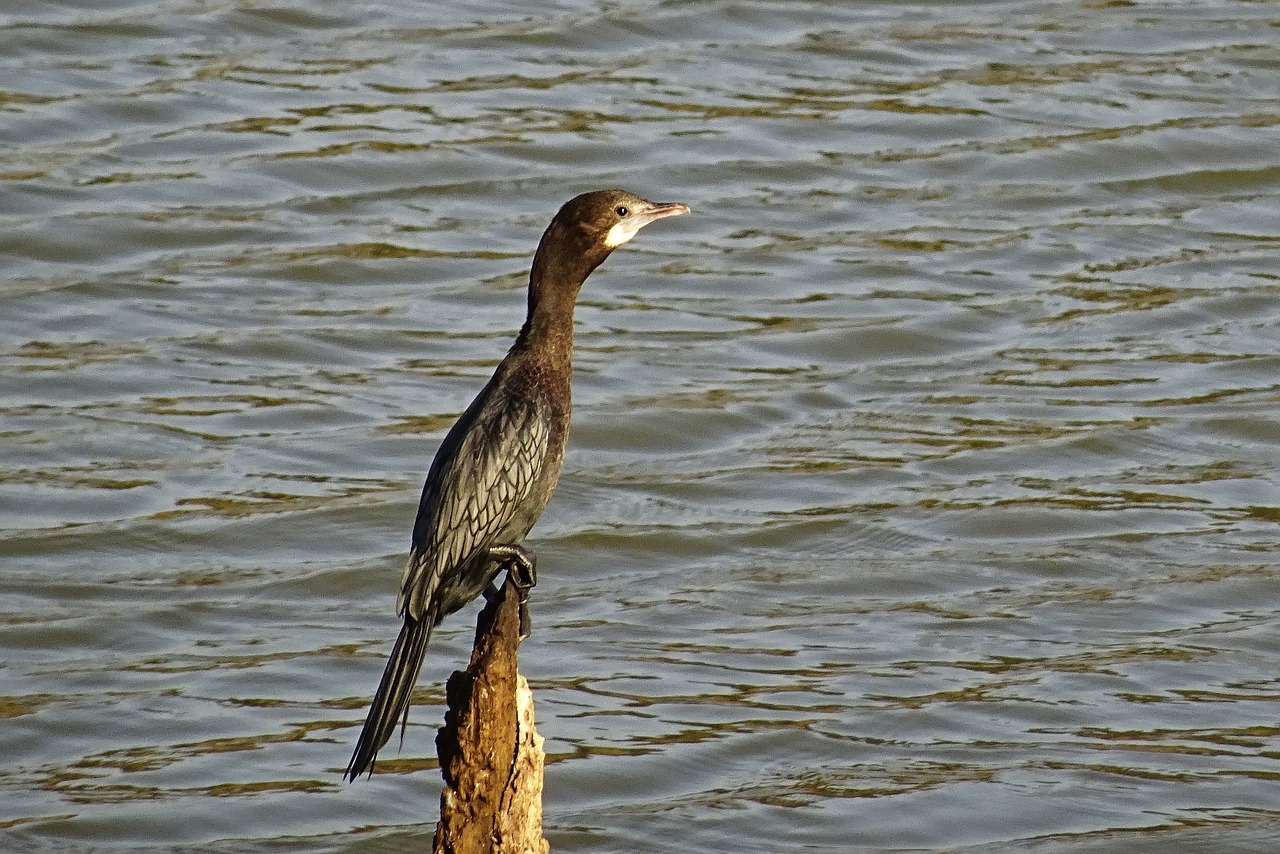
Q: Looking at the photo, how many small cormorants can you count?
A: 1